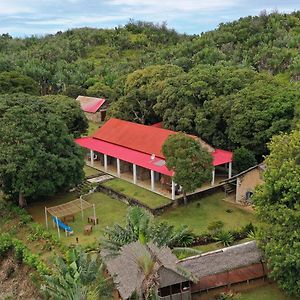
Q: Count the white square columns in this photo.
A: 8